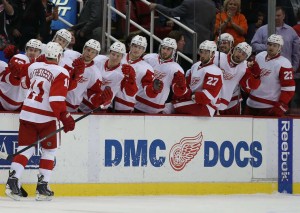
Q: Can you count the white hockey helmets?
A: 11